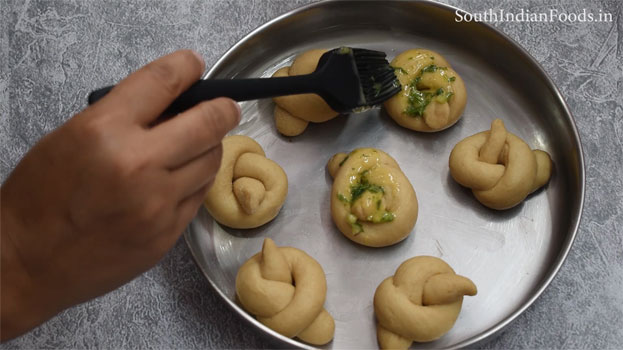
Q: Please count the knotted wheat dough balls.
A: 7